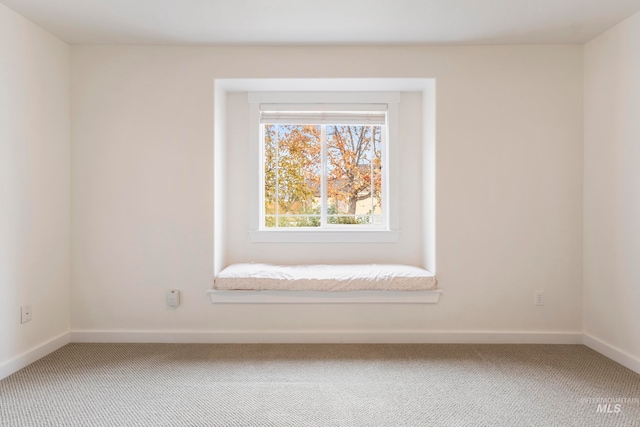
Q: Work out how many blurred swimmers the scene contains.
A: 0